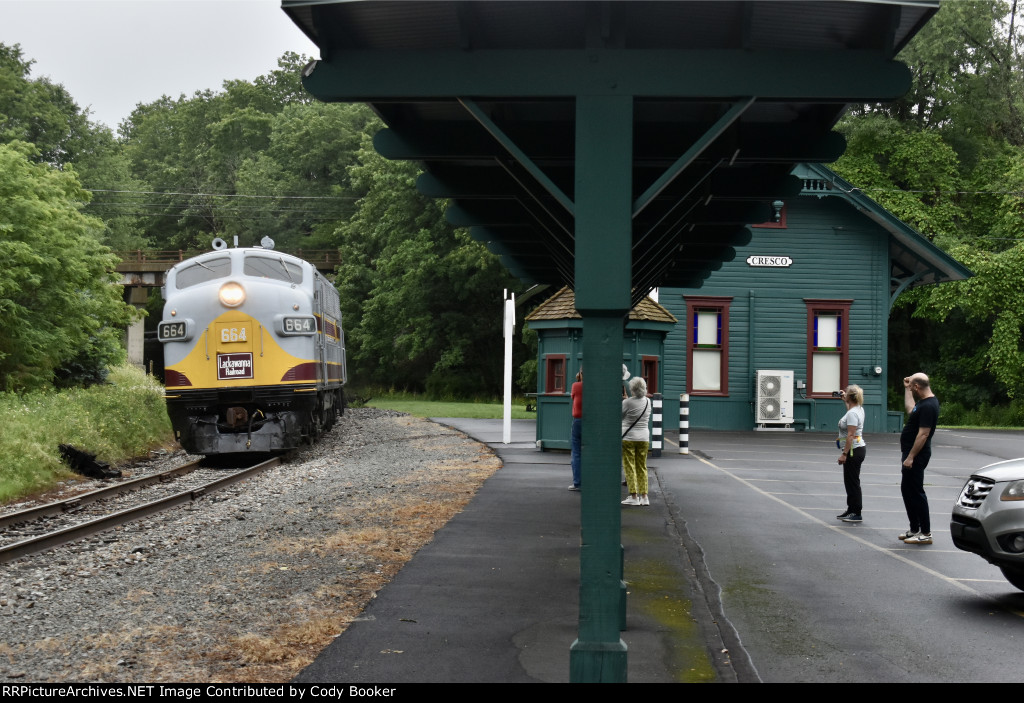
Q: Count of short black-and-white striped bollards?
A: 2